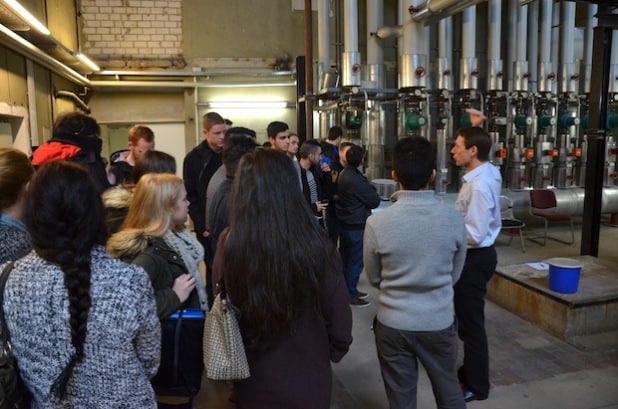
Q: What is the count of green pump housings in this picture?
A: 8